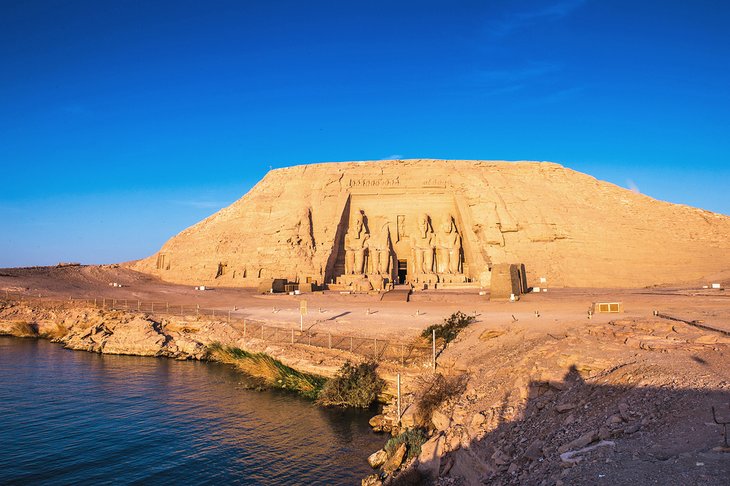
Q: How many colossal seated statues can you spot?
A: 4